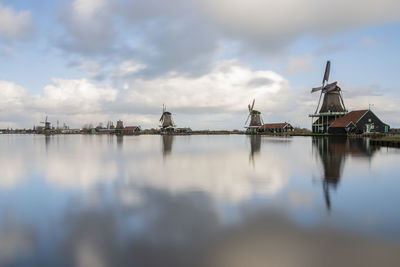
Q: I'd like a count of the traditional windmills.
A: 4